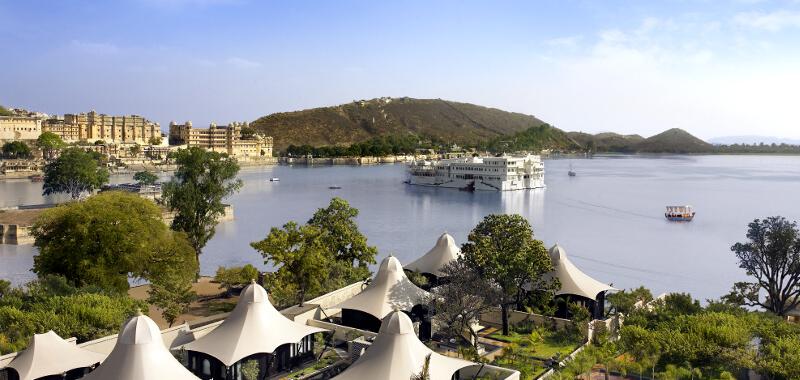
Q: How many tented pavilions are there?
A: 7